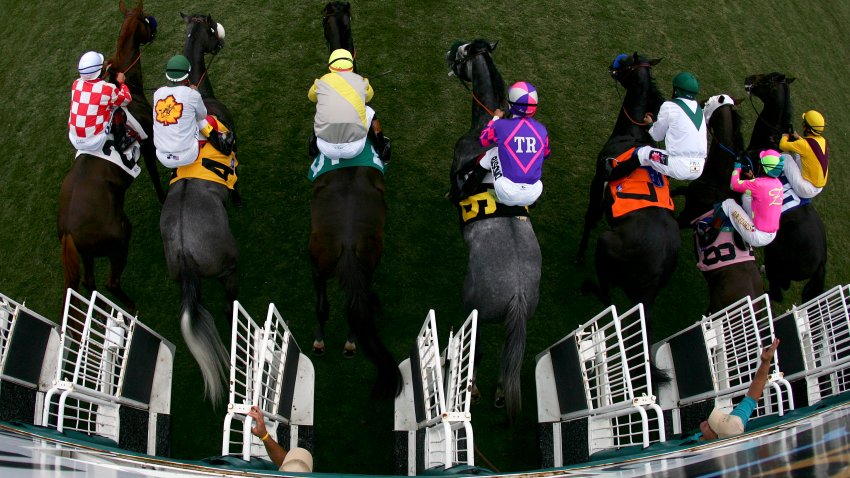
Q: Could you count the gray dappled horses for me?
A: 2